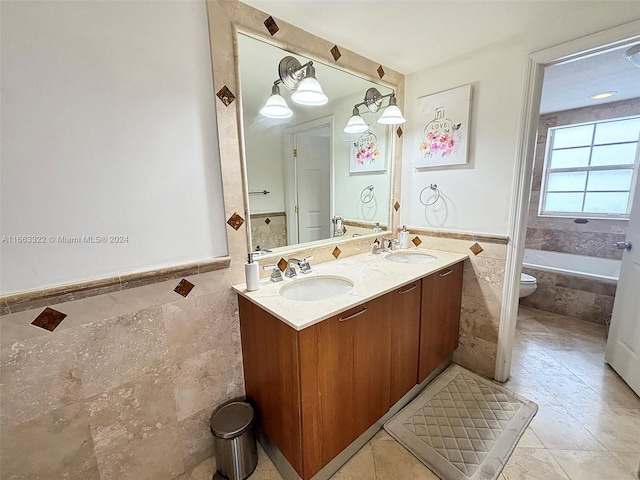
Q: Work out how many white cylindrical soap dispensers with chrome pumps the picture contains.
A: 2